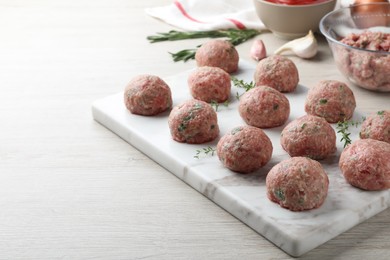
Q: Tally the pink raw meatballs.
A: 12